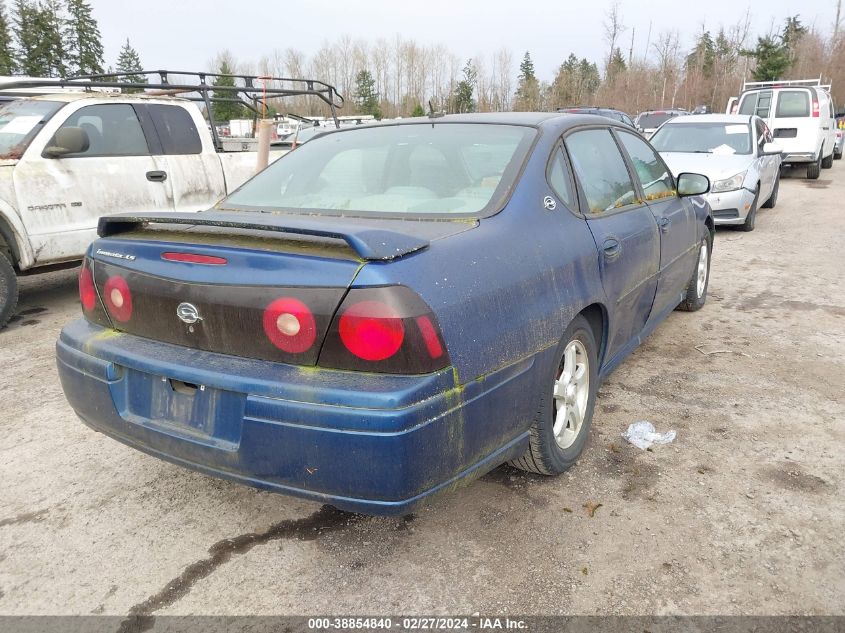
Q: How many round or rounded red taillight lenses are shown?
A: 4